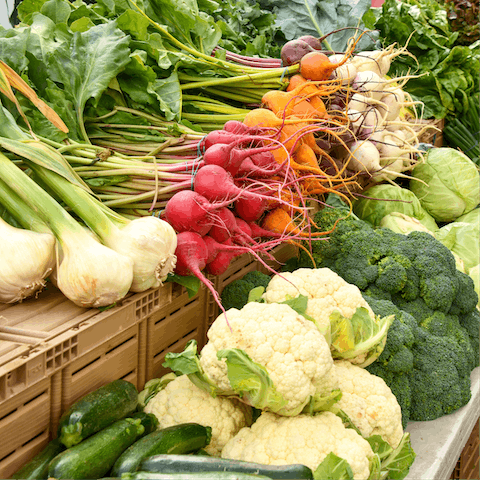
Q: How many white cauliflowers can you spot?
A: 5